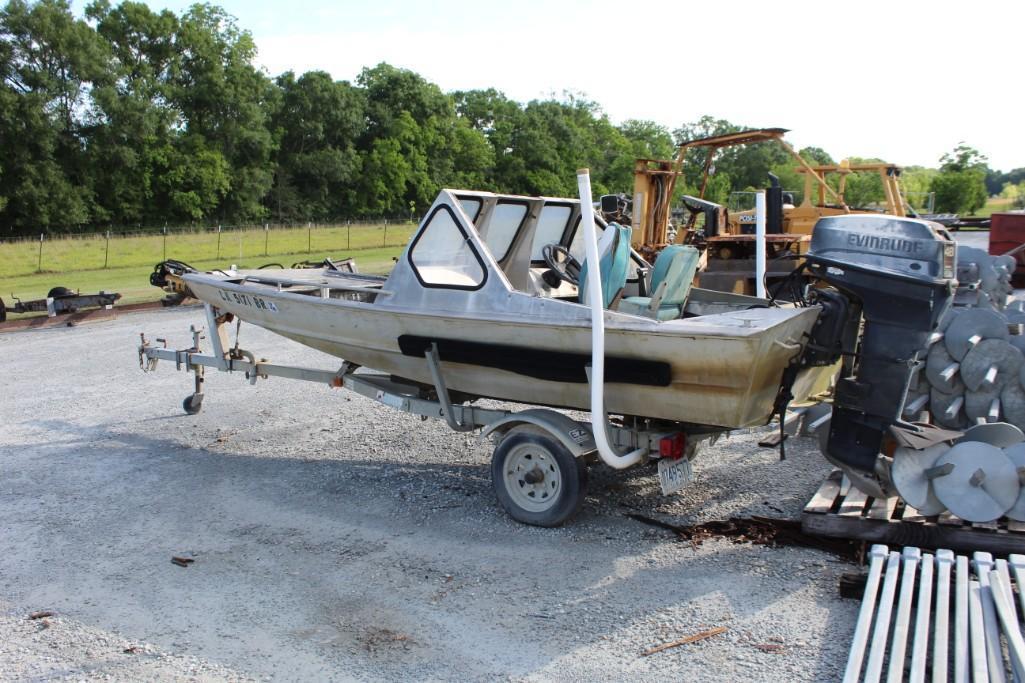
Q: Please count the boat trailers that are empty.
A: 0